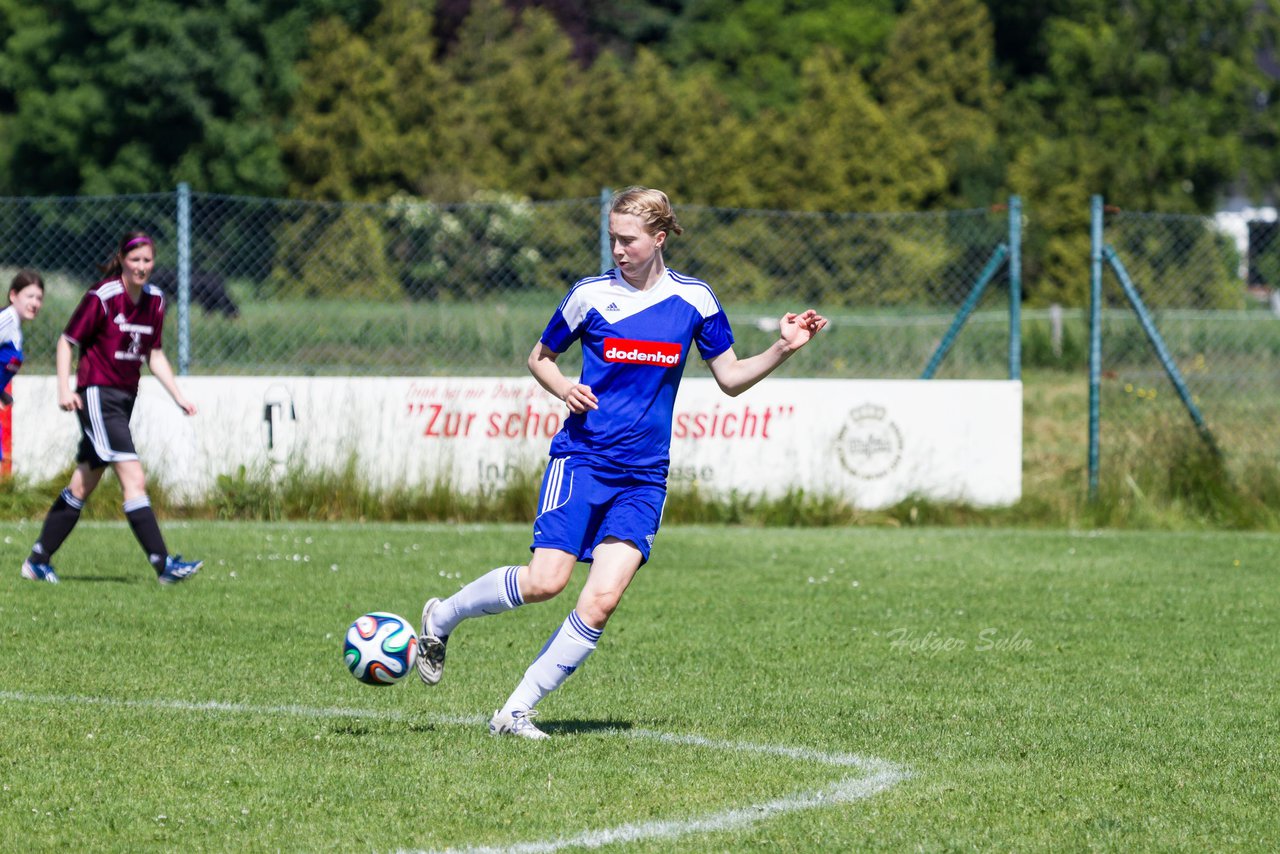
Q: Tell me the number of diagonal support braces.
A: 2